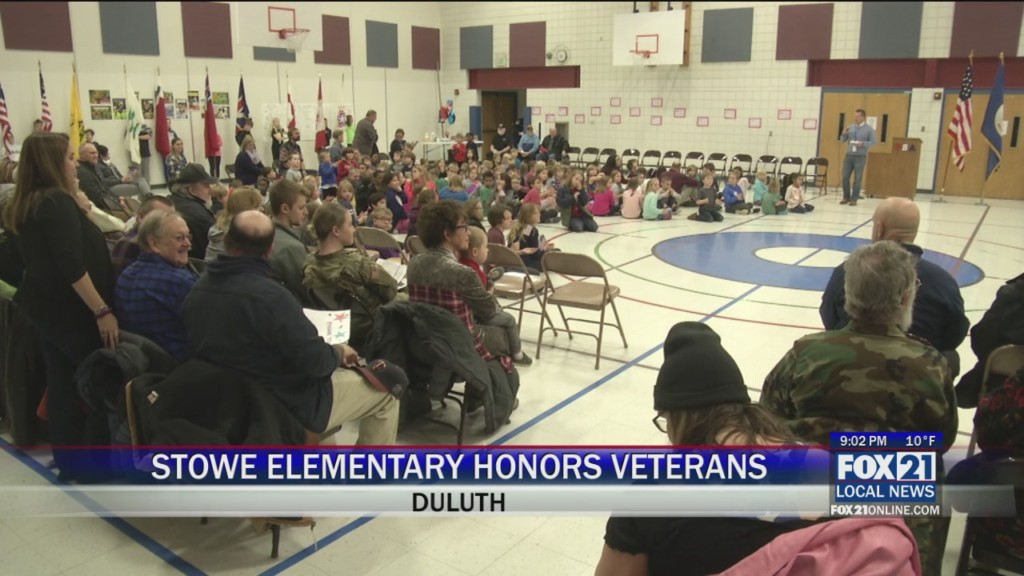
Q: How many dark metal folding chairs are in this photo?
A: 12